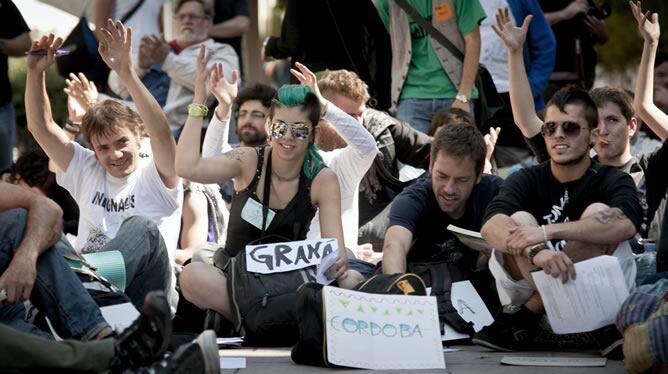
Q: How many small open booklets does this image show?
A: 1